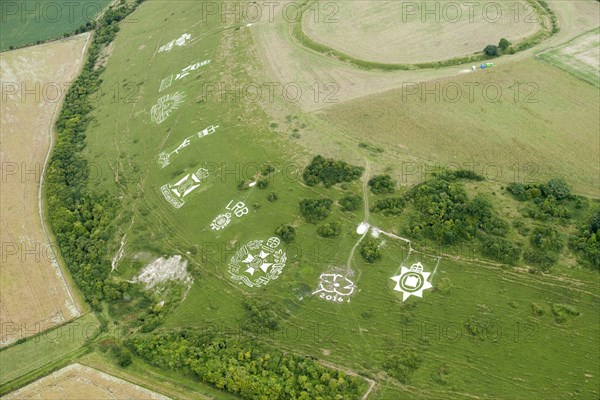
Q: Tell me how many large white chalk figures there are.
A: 9